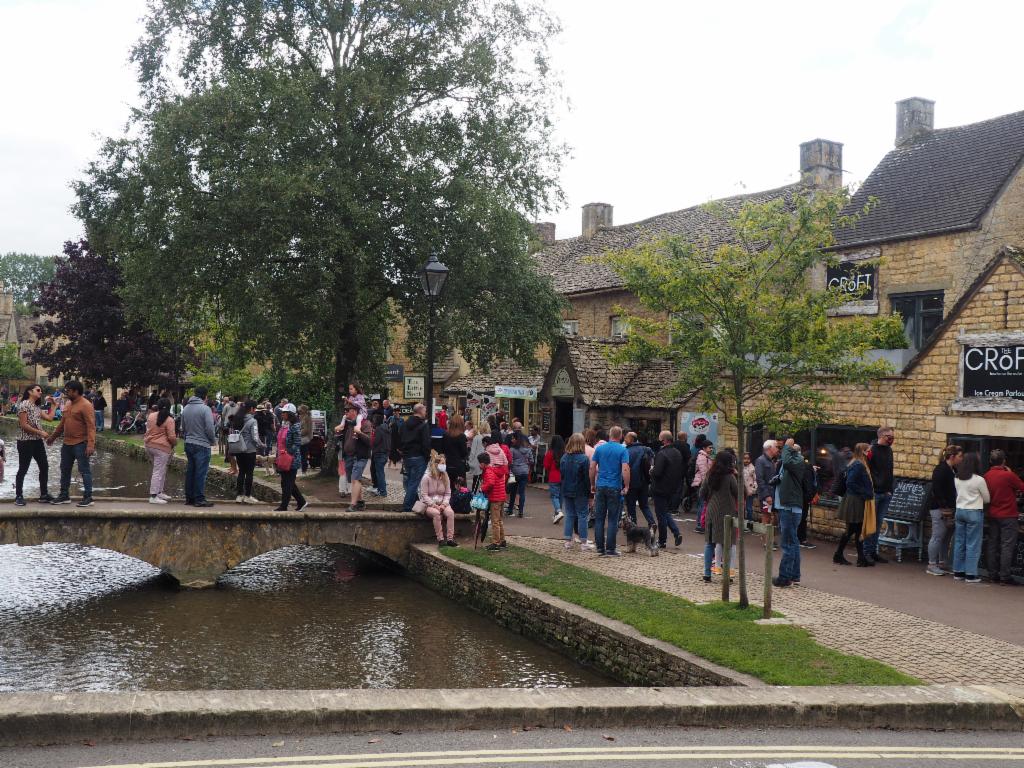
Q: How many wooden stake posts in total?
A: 2